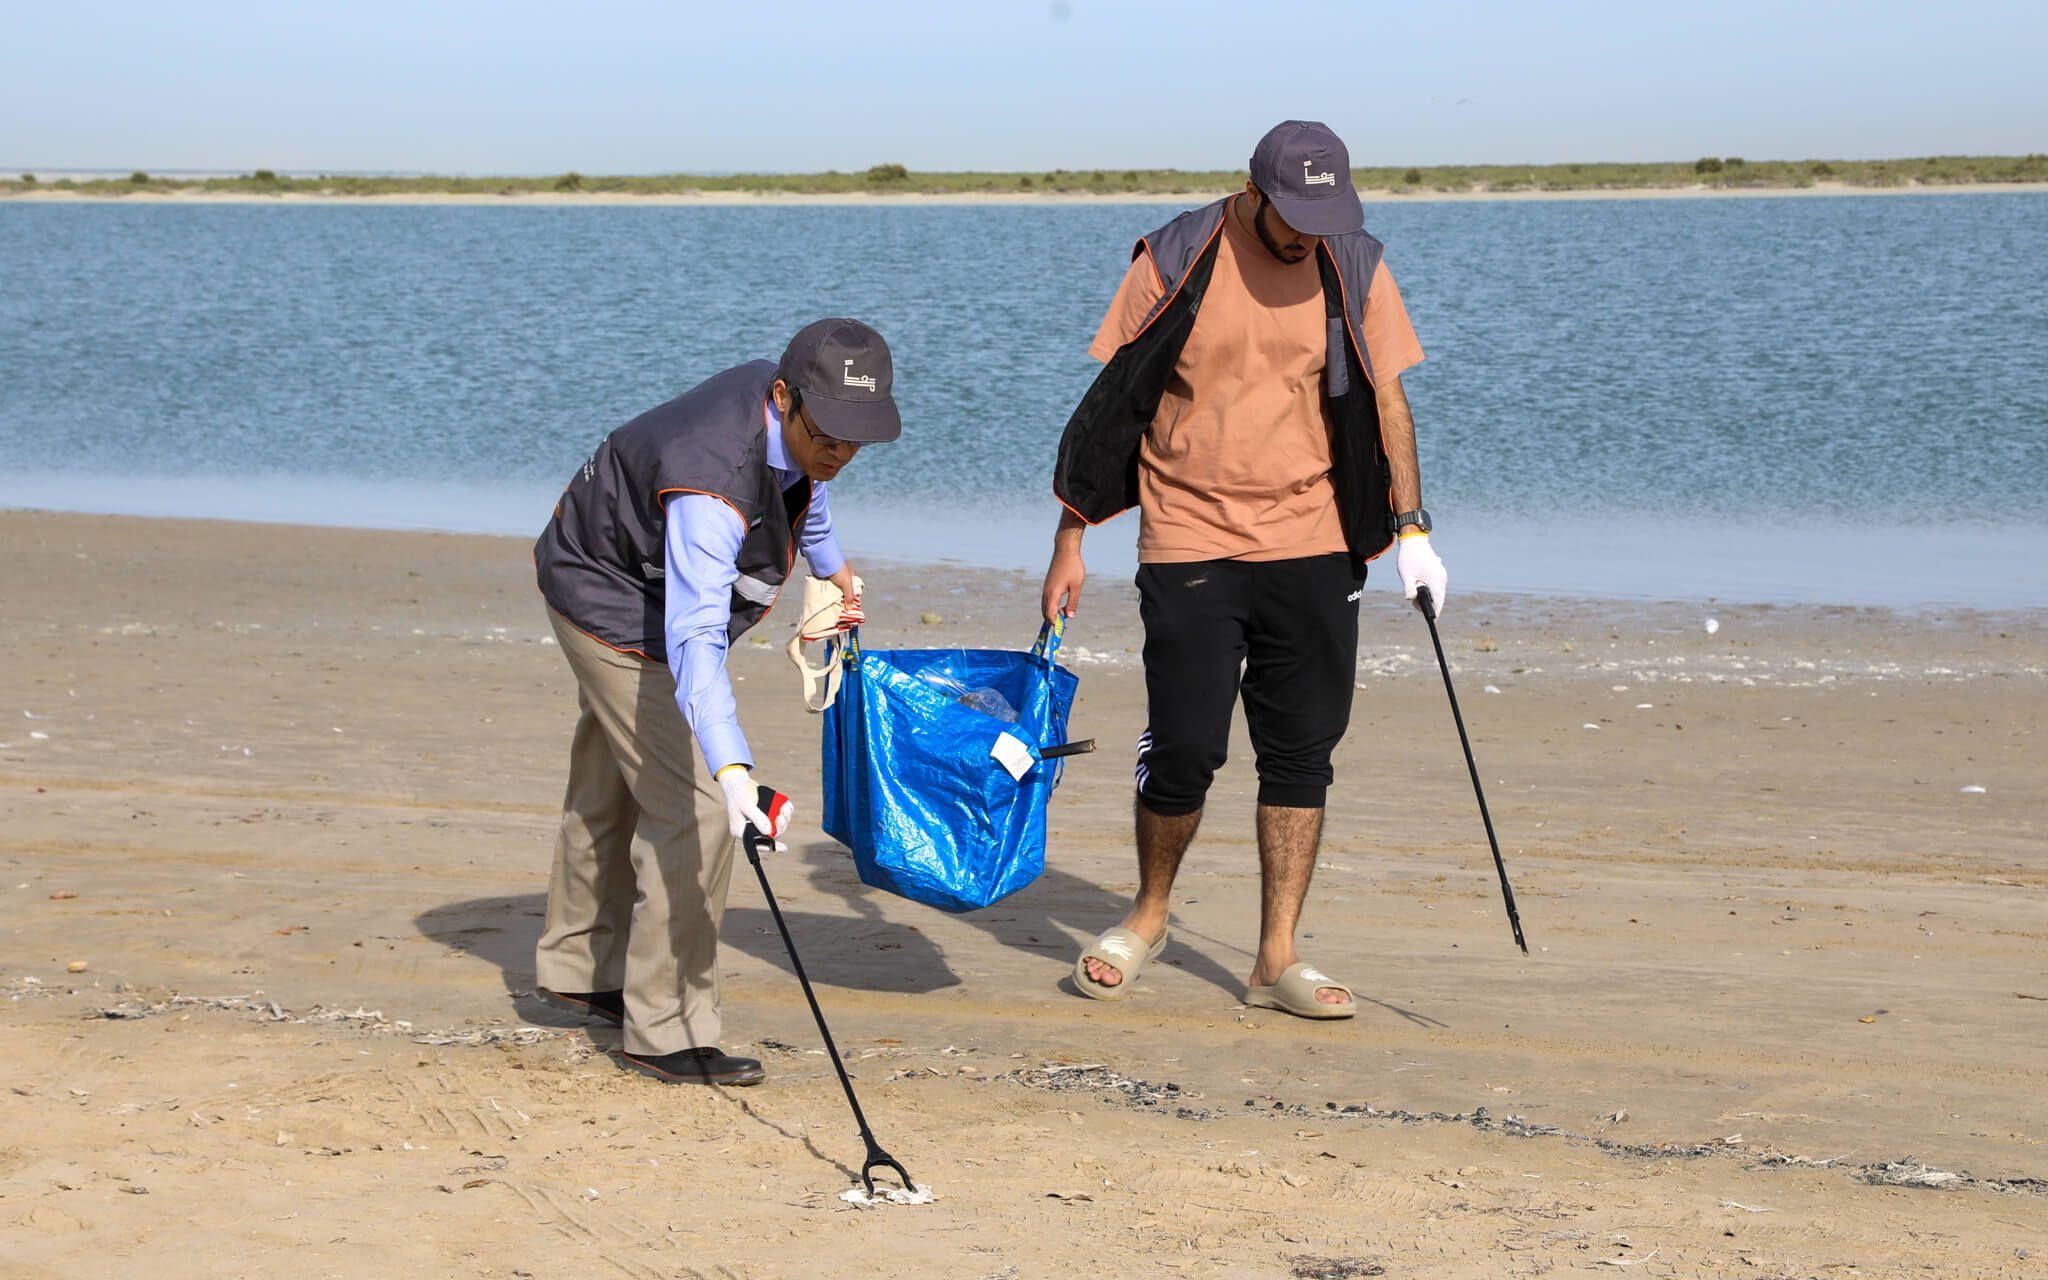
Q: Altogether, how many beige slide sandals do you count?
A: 2